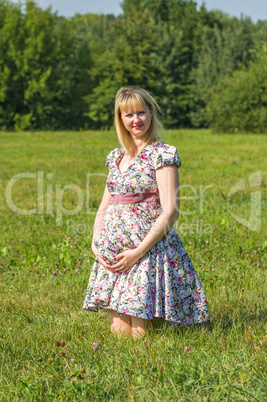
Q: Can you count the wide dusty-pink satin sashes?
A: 1